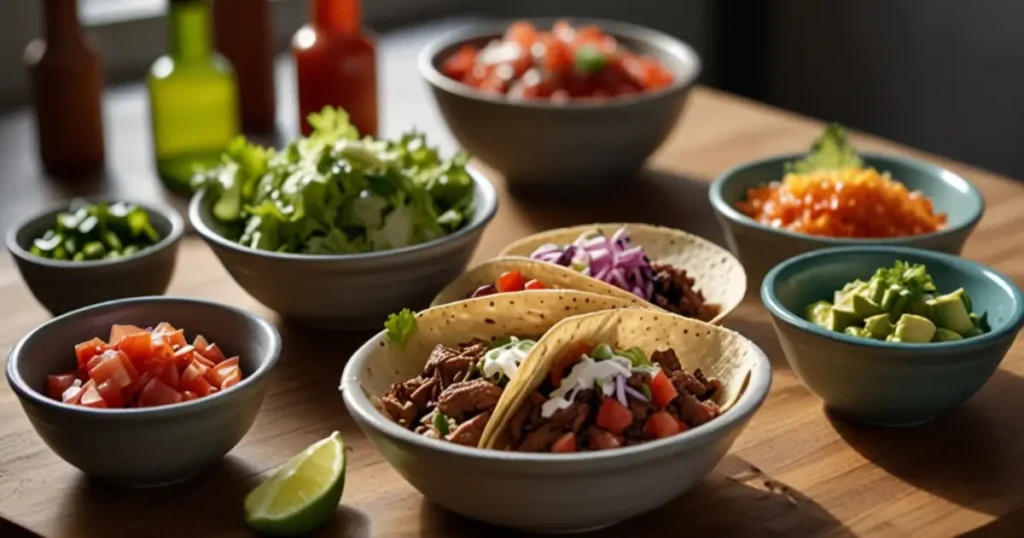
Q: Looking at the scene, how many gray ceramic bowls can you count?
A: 5